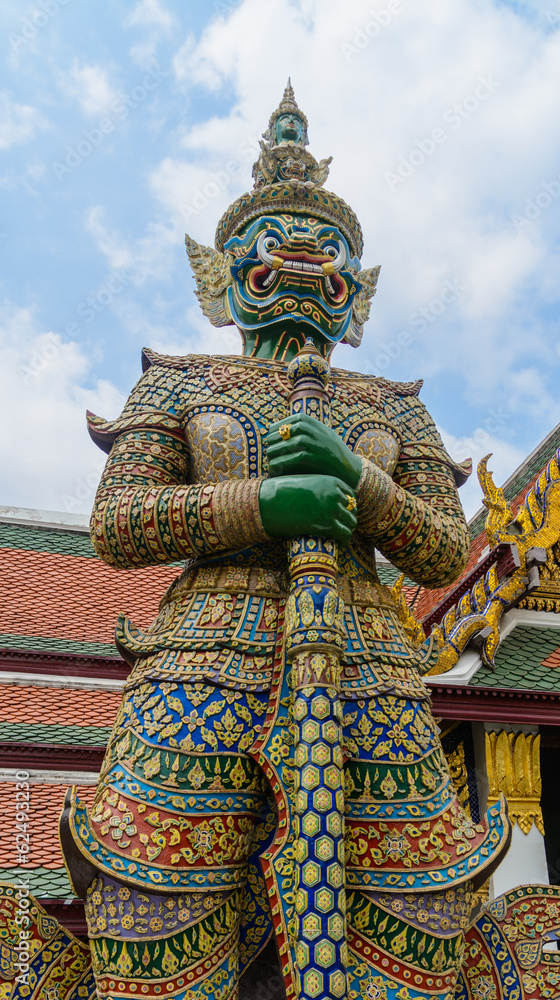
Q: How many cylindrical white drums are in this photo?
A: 0